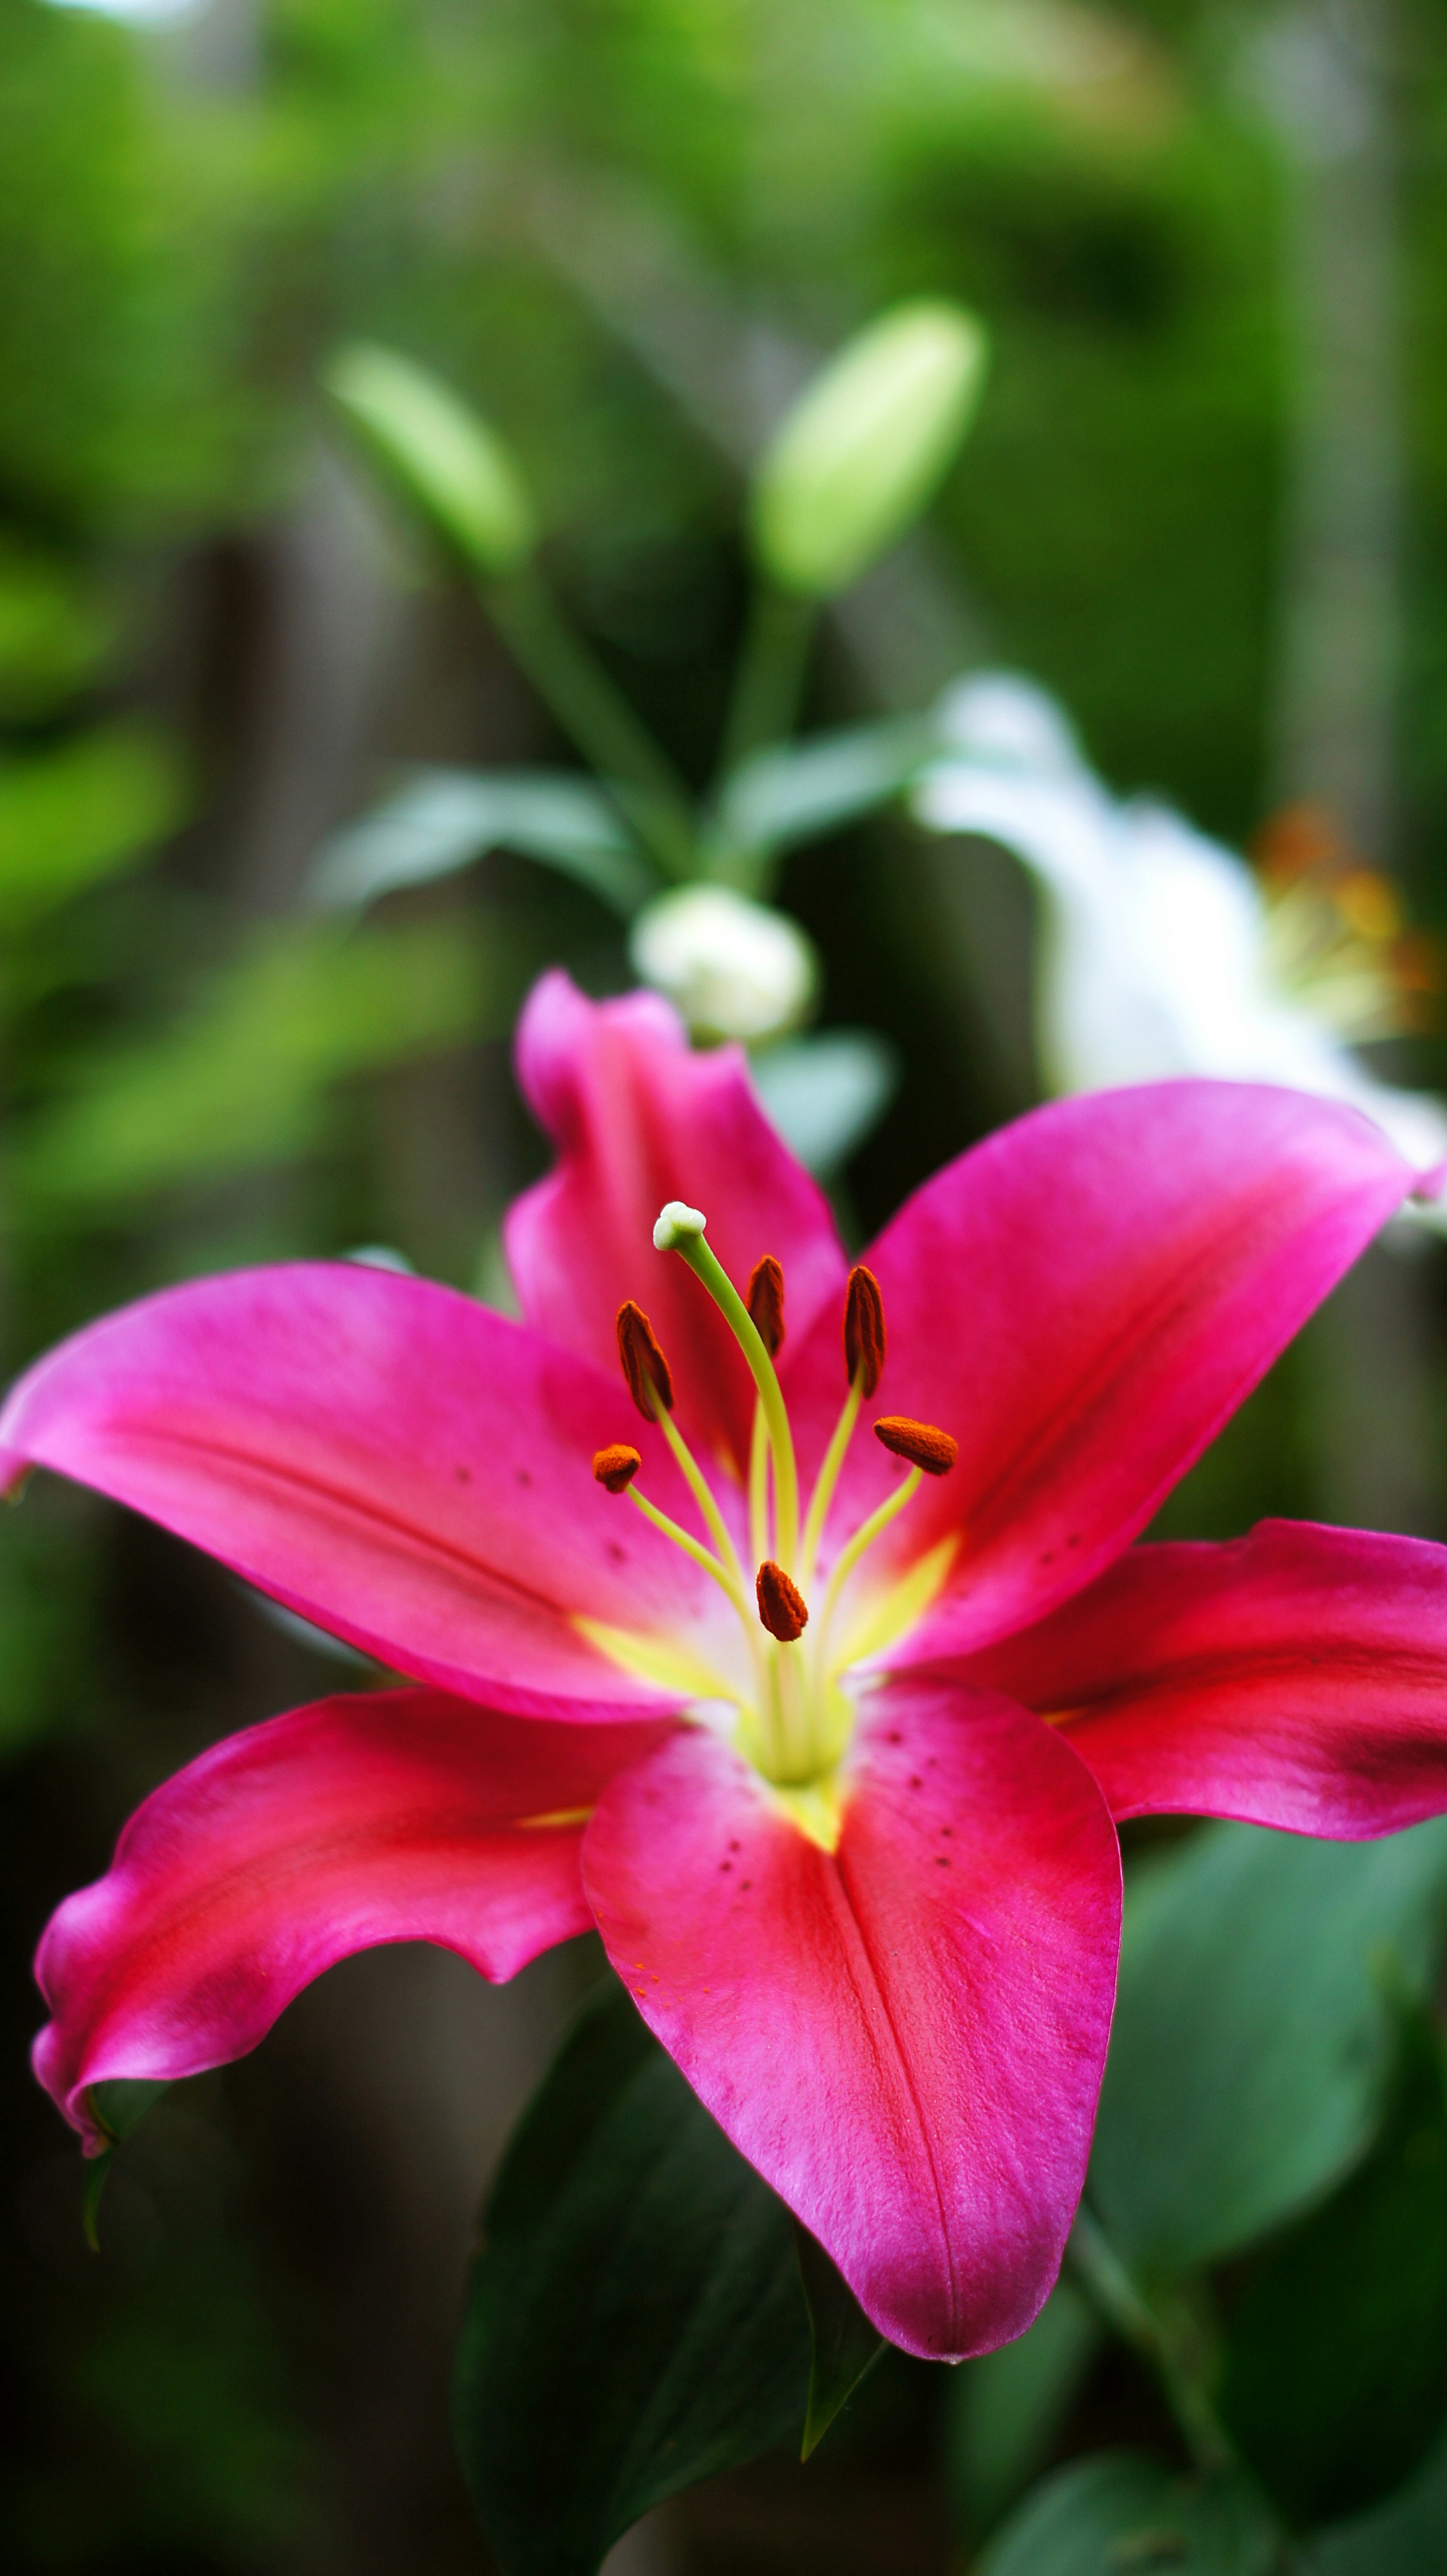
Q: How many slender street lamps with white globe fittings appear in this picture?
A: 0